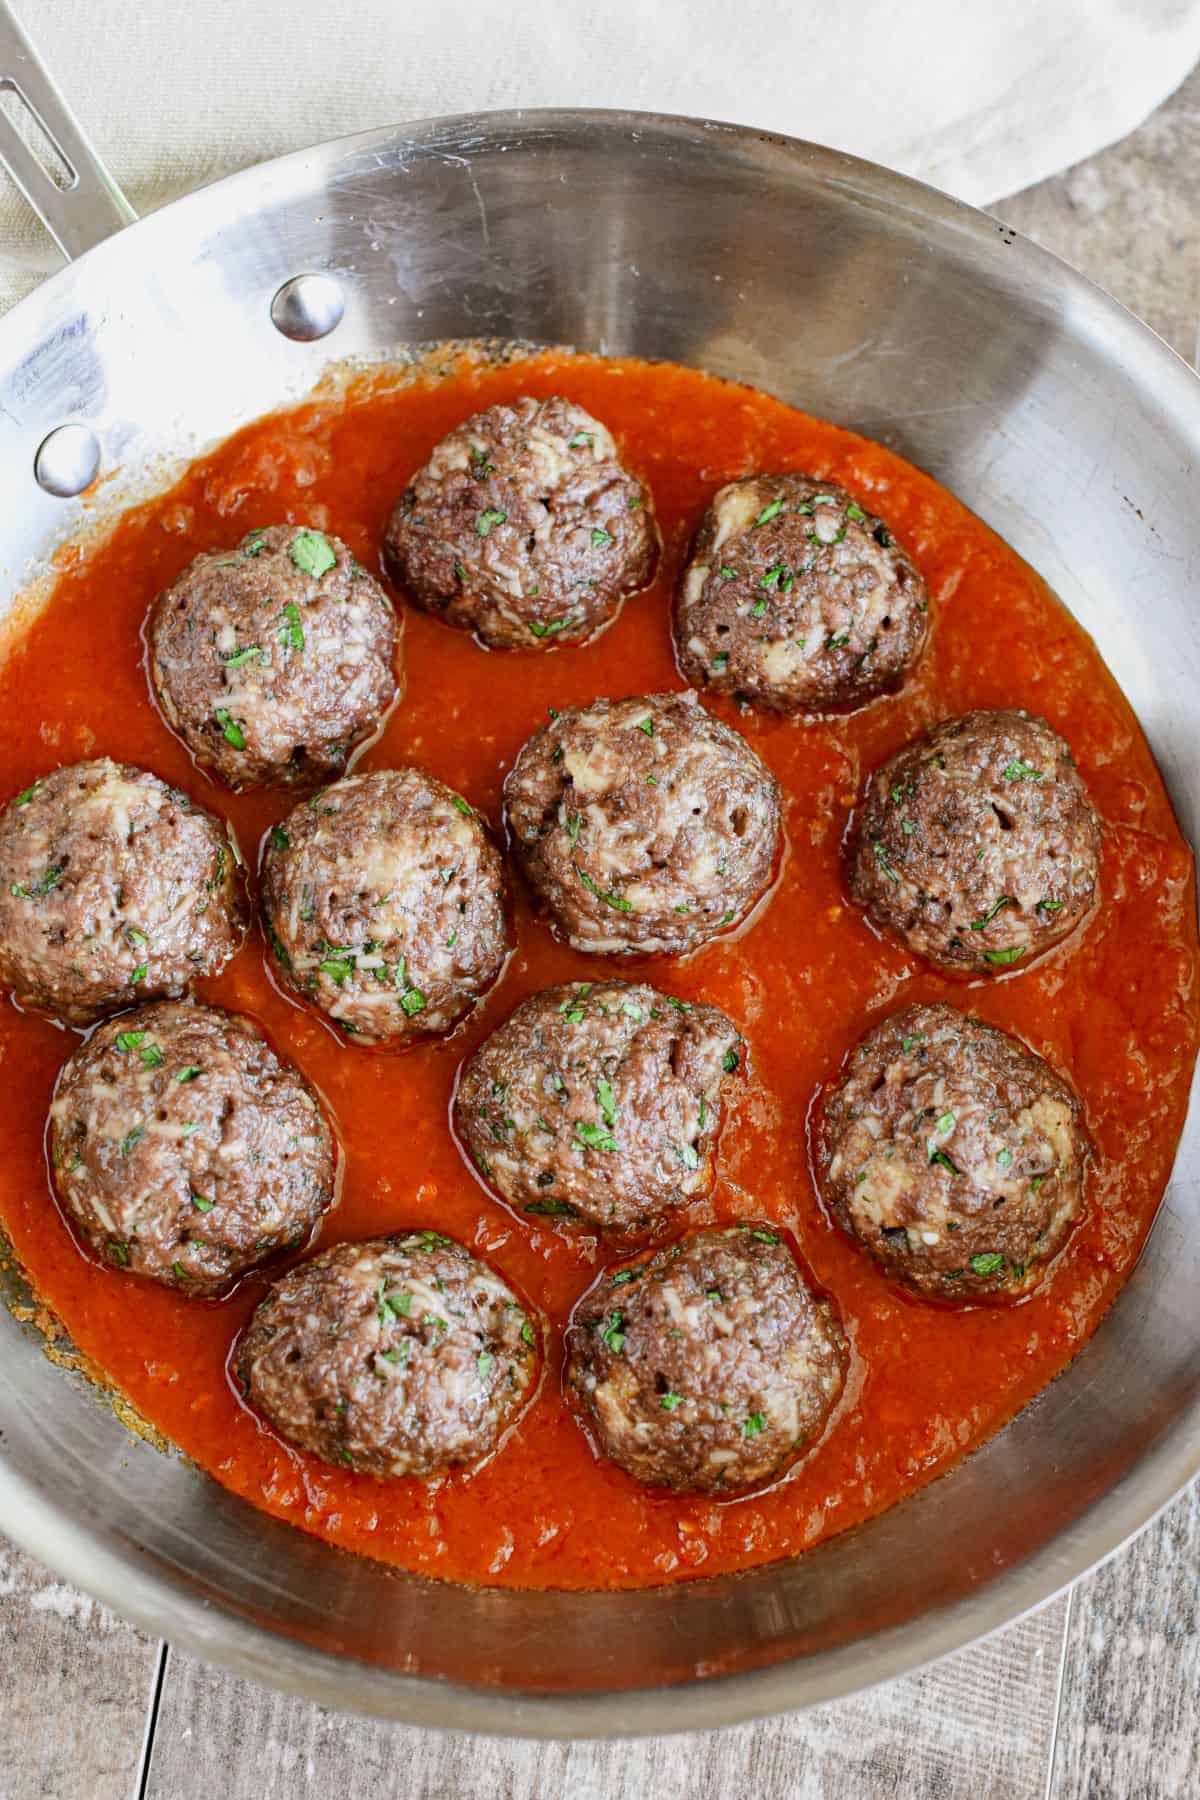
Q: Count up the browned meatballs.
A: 12